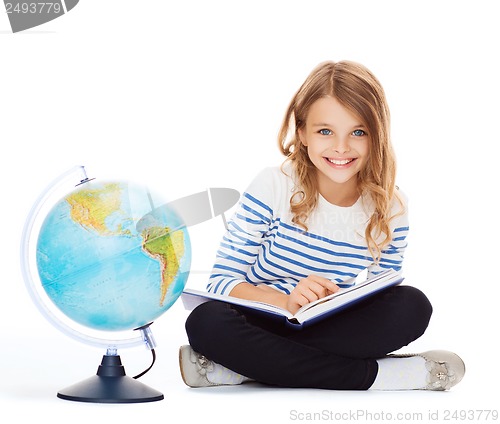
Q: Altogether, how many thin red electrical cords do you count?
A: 0